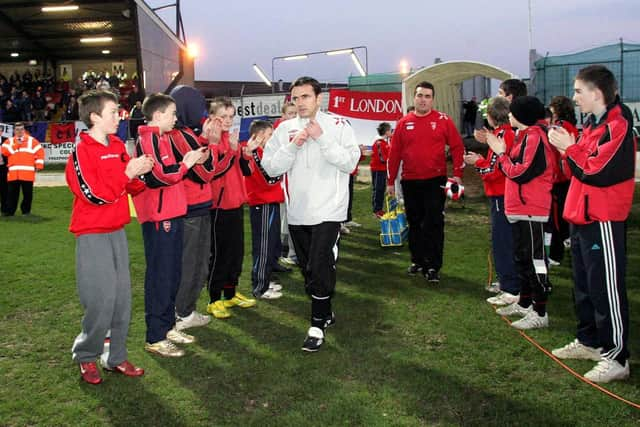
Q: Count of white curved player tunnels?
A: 1